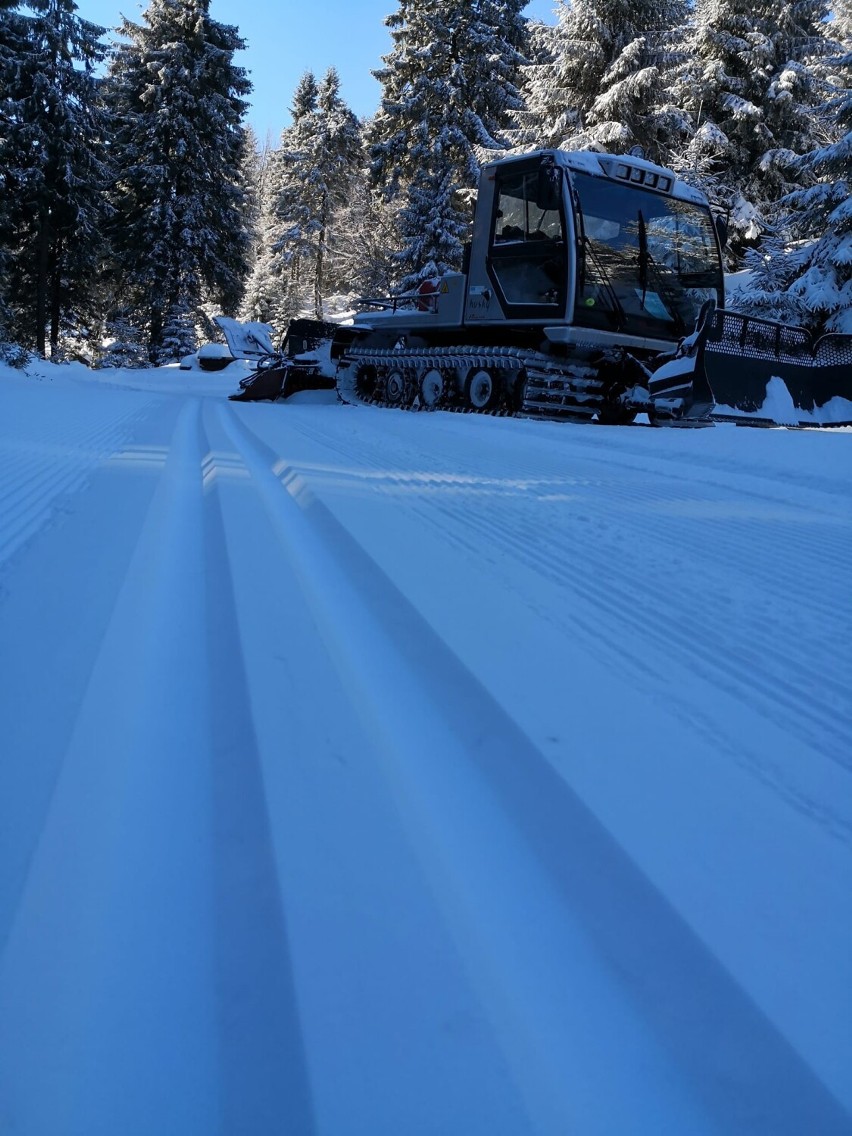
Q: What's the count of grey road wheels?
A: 3